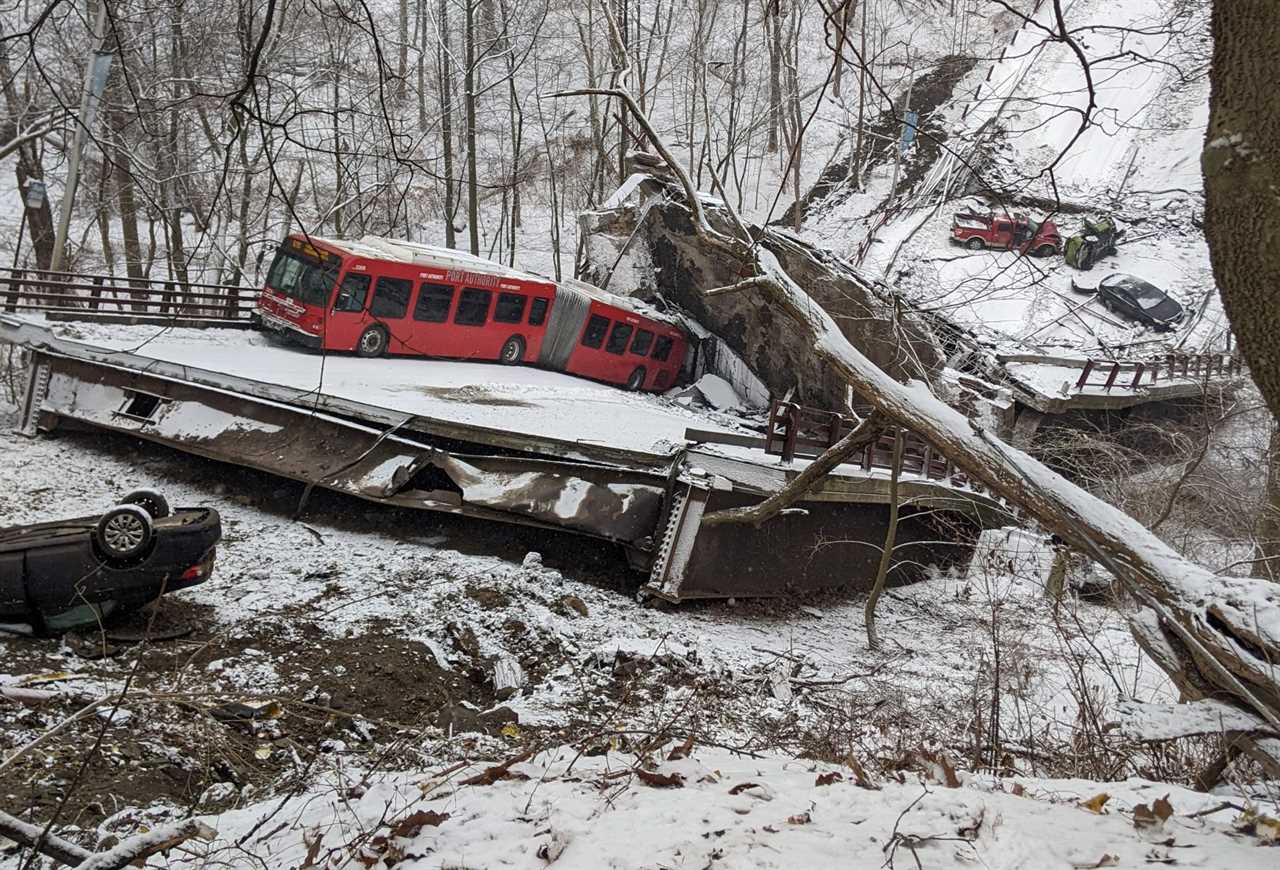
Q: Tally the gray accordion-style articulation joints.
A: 1